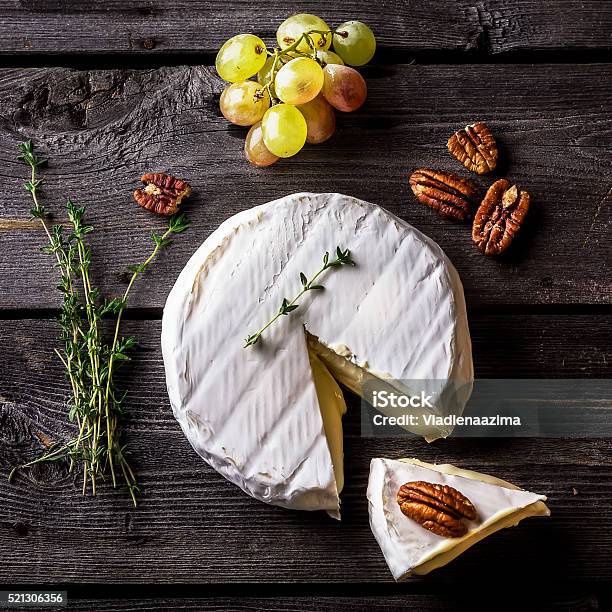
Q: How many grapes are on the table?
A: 11